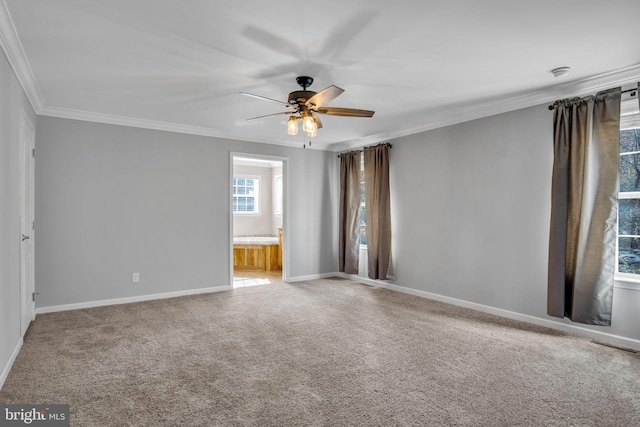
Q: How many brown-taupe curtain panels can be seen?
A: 3